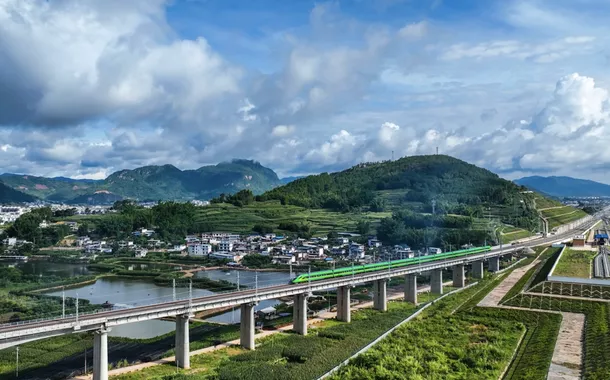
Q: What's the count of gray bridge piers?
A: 11